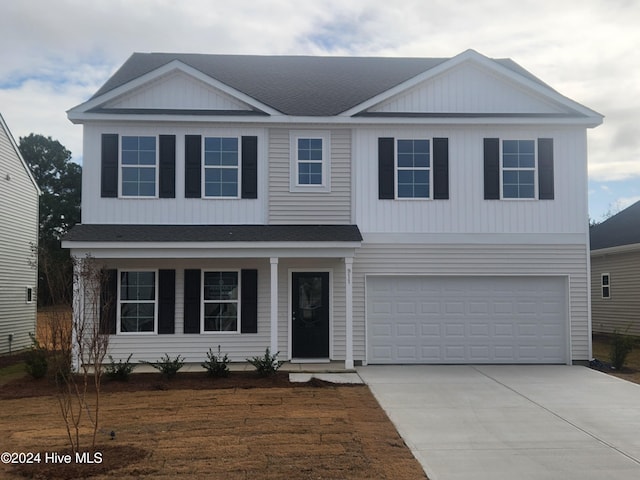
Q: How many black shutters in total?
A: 12